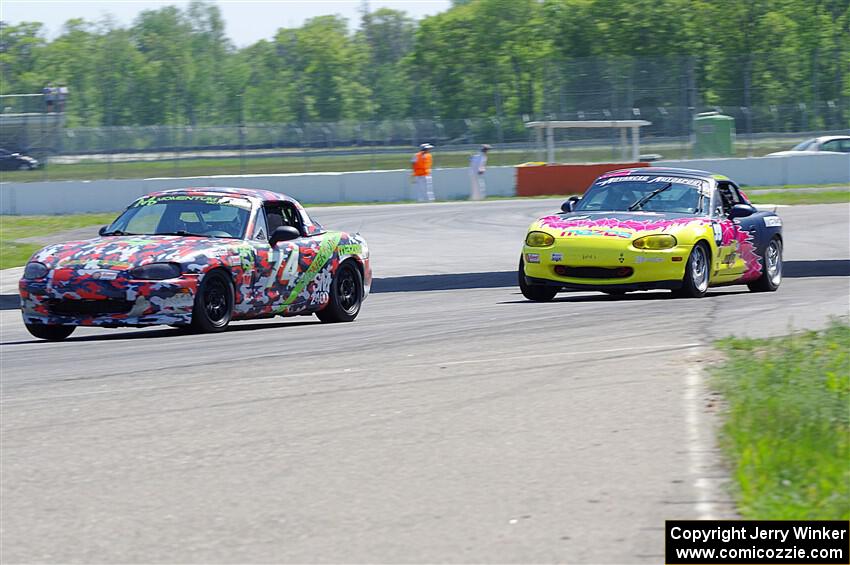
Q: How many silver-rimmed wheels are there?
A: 2